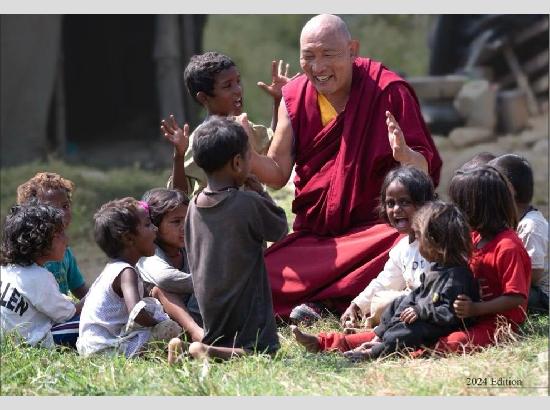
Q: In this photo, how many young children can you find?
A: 11